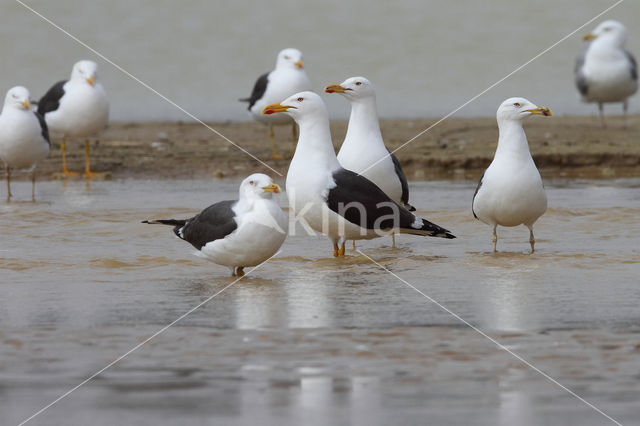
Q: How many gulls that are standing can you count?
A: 8